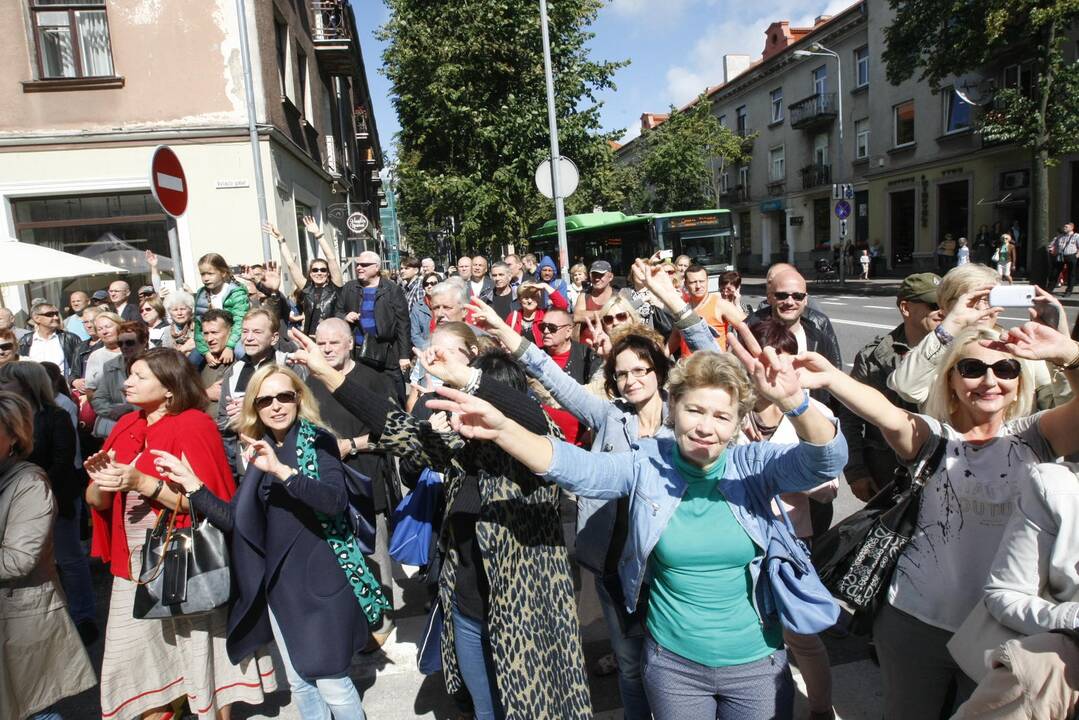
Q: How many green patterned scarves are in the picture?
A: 1